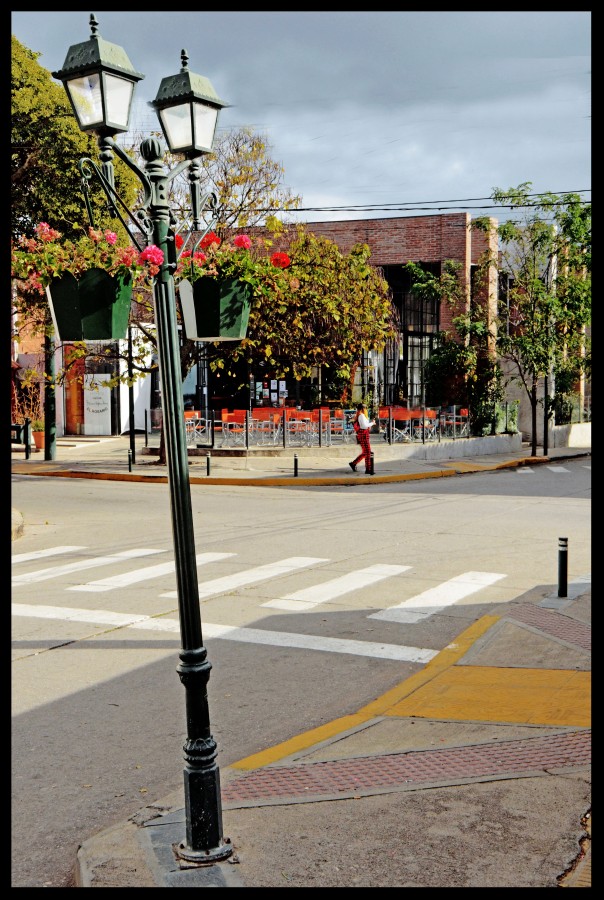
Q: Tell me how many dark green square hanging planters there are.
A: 2